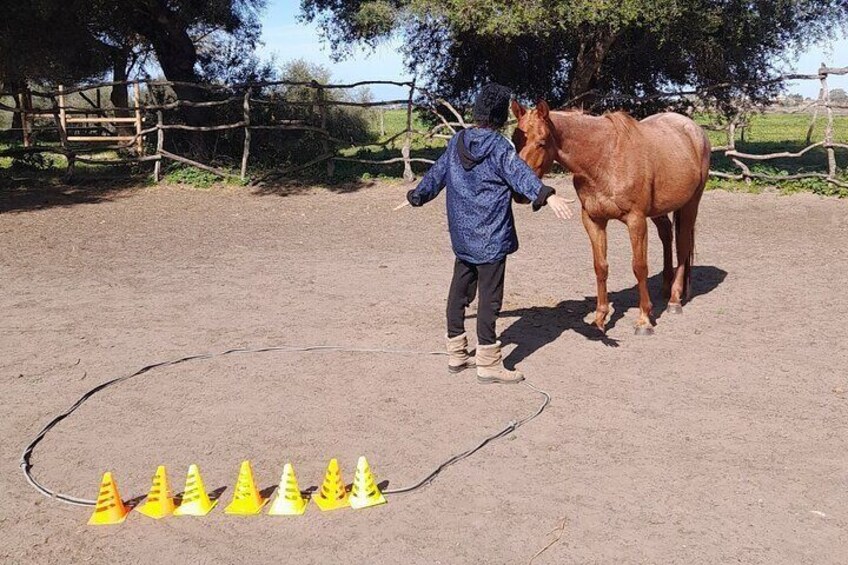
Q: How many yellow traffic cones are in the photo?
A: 7